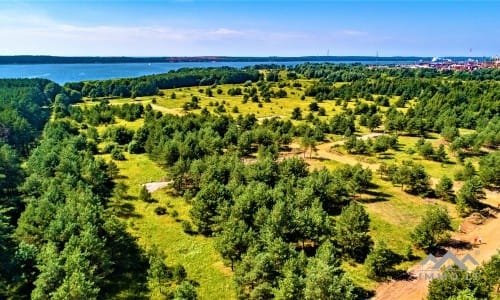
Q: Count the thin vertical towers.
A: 3